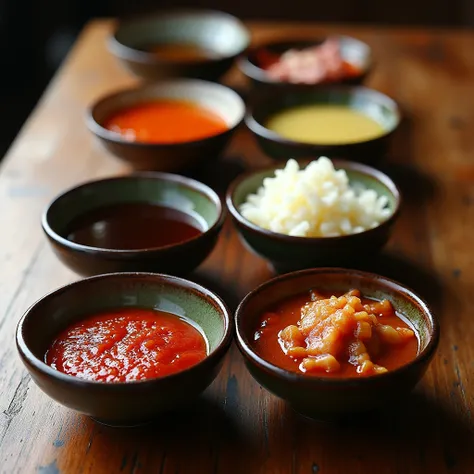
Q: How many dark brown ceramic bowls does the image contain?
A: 8